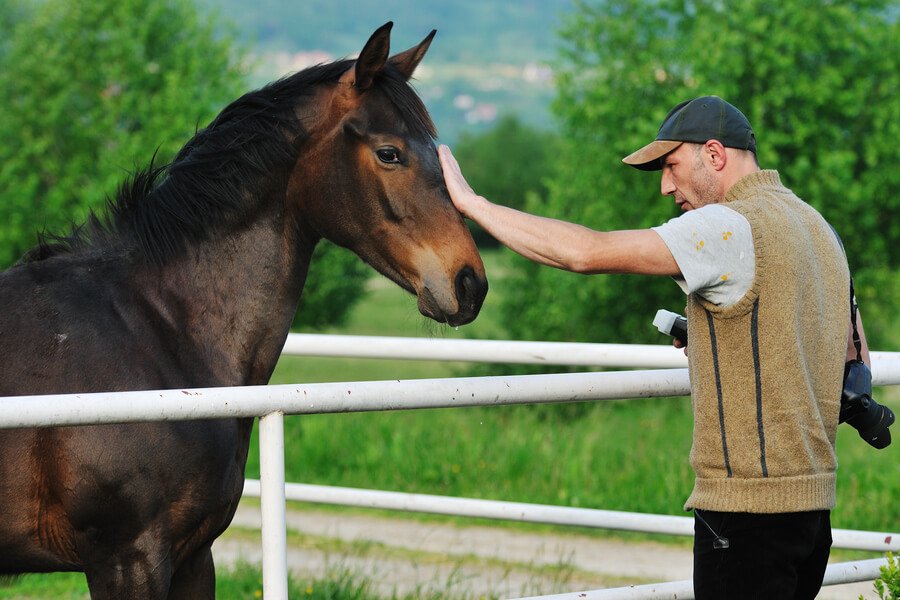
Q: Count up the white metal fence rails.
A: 4